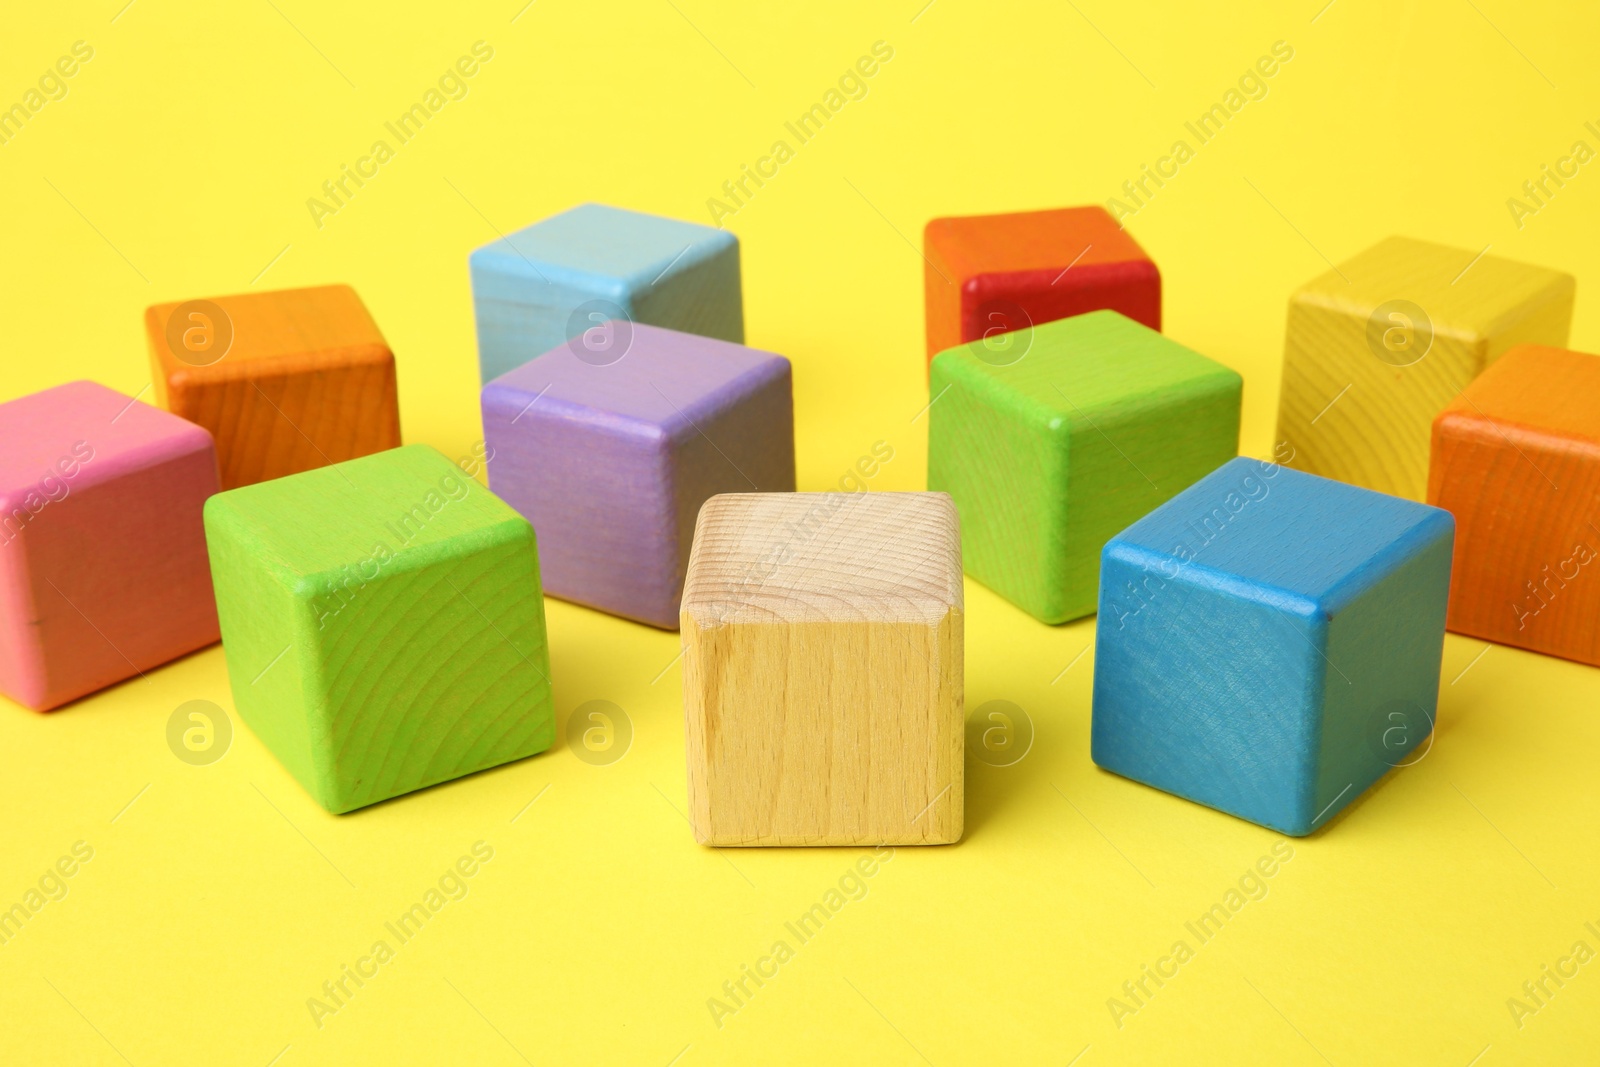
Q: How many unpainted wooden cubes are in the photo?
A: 1